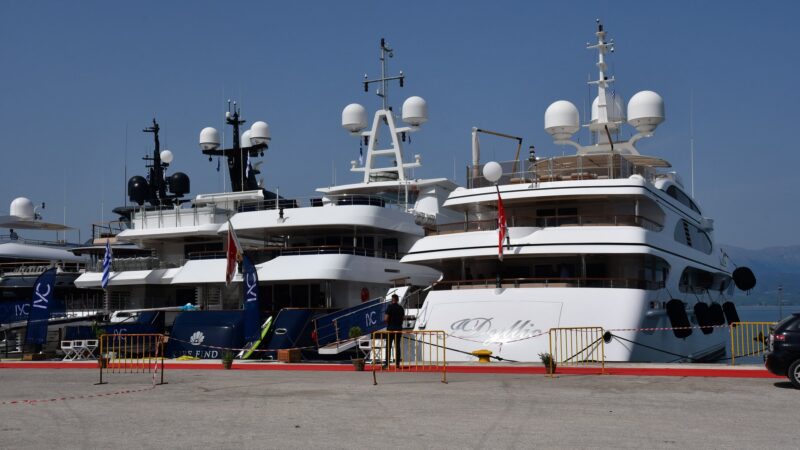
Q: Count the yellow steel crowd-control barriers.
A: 4